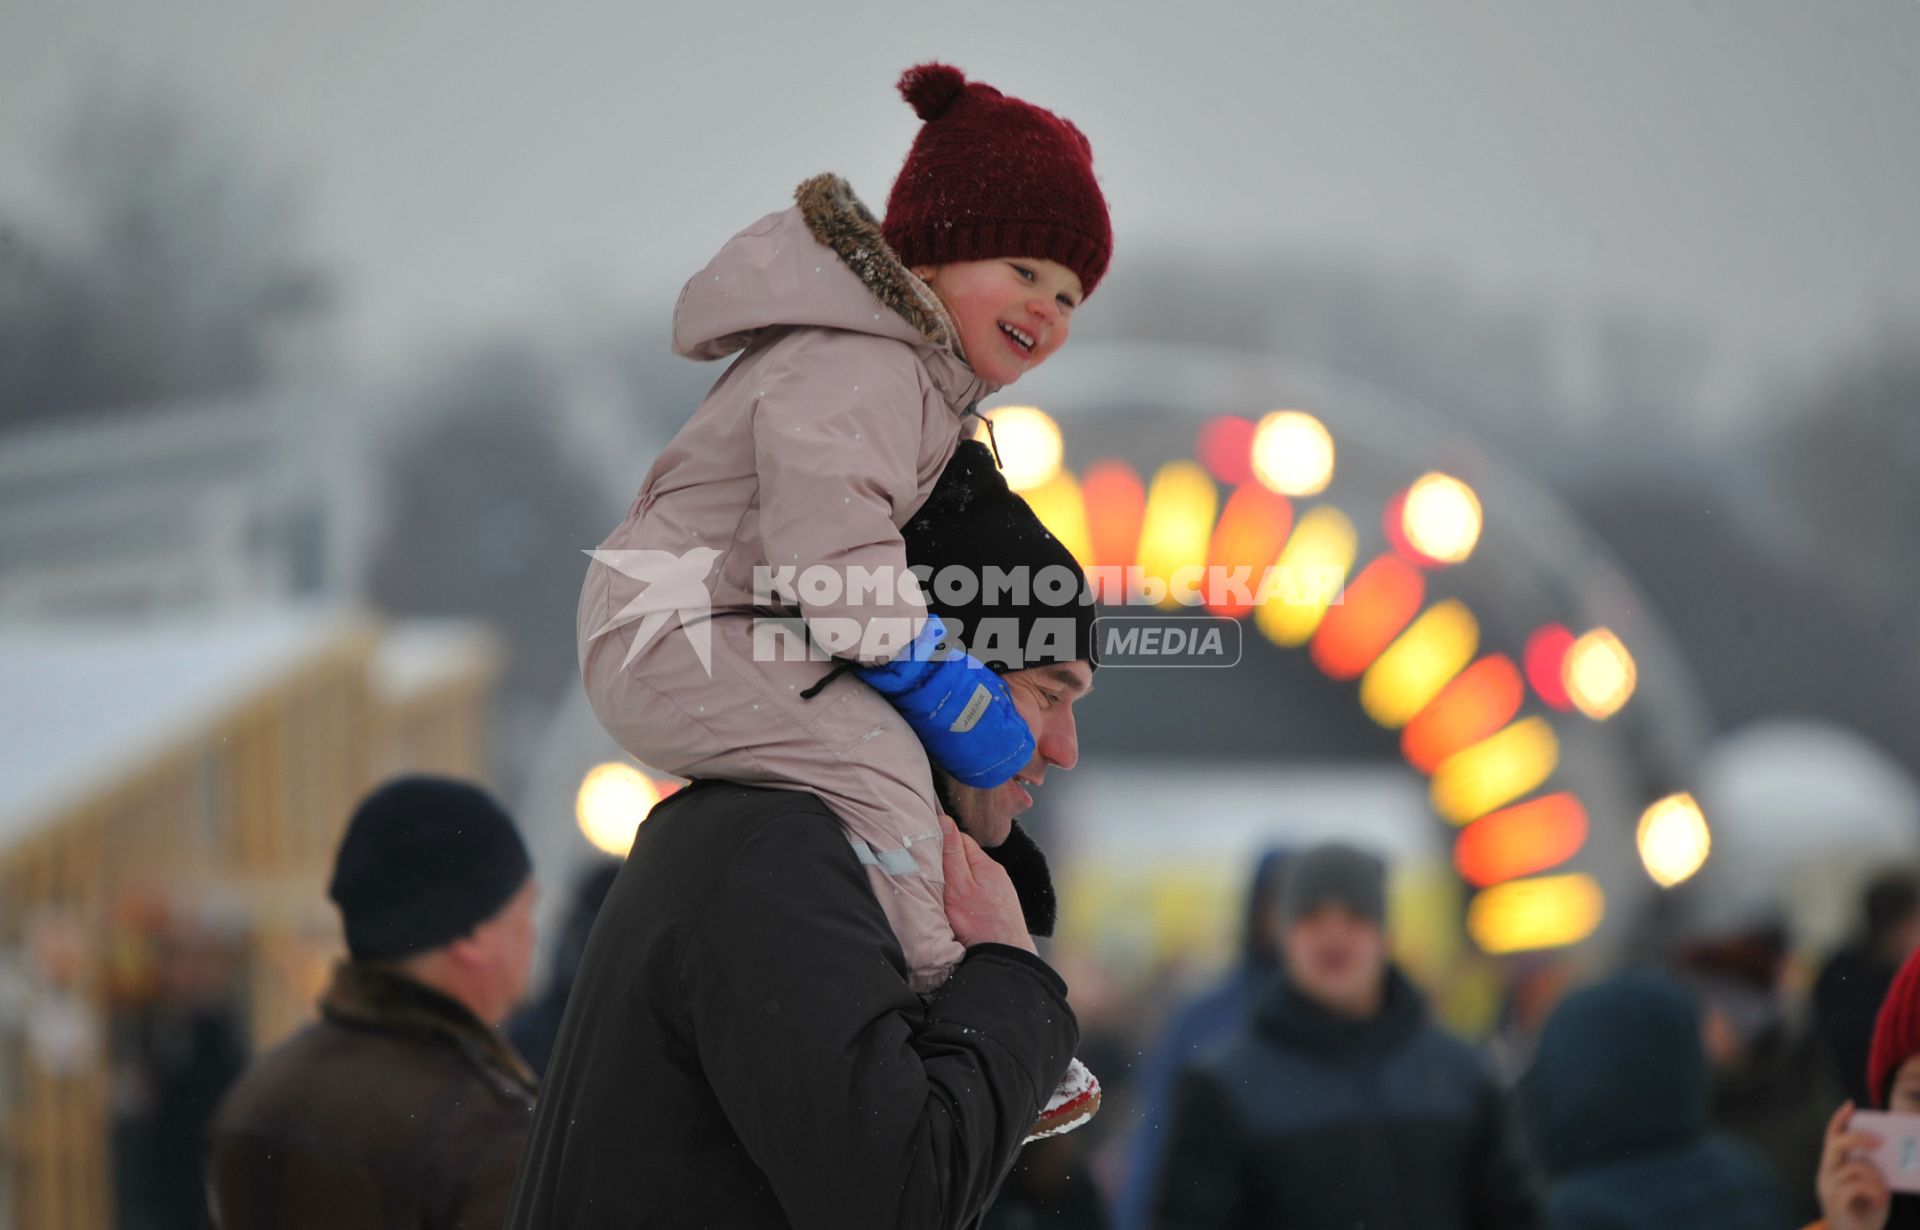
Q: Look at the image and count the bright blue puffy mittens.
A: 1